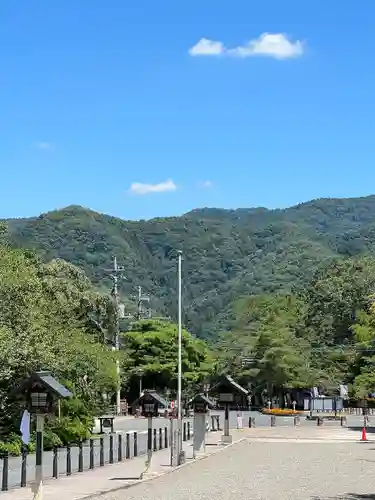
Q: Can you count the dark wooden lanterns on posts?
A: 4